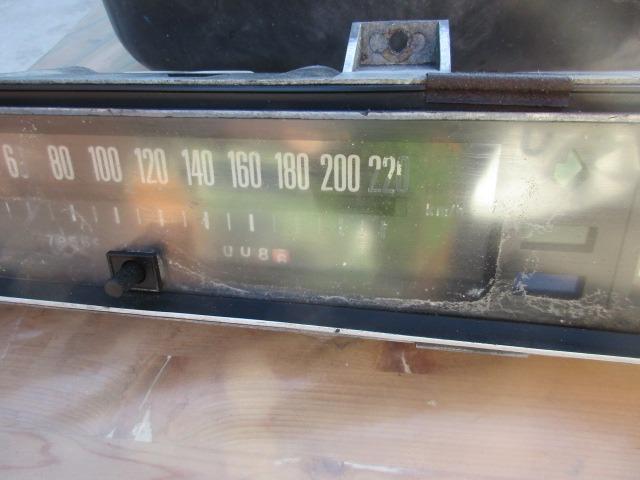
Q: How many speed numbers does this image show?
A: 9